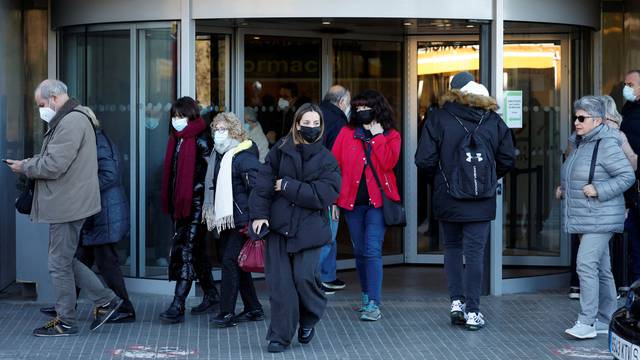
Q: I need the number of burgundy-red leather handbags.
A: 1